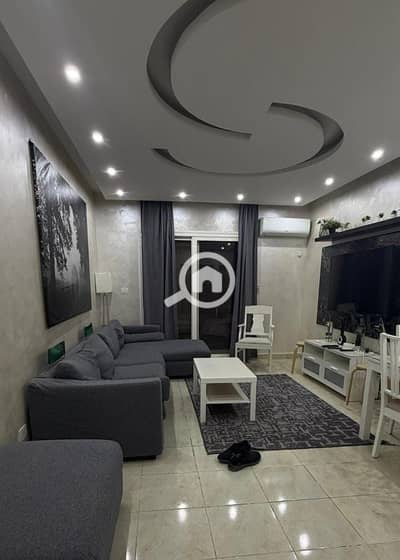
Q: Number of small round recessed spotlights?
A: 9